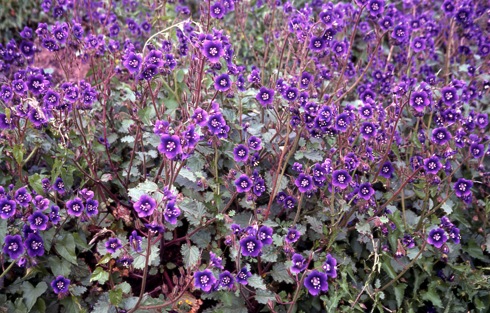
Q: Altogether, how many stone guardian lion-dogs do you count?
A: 0